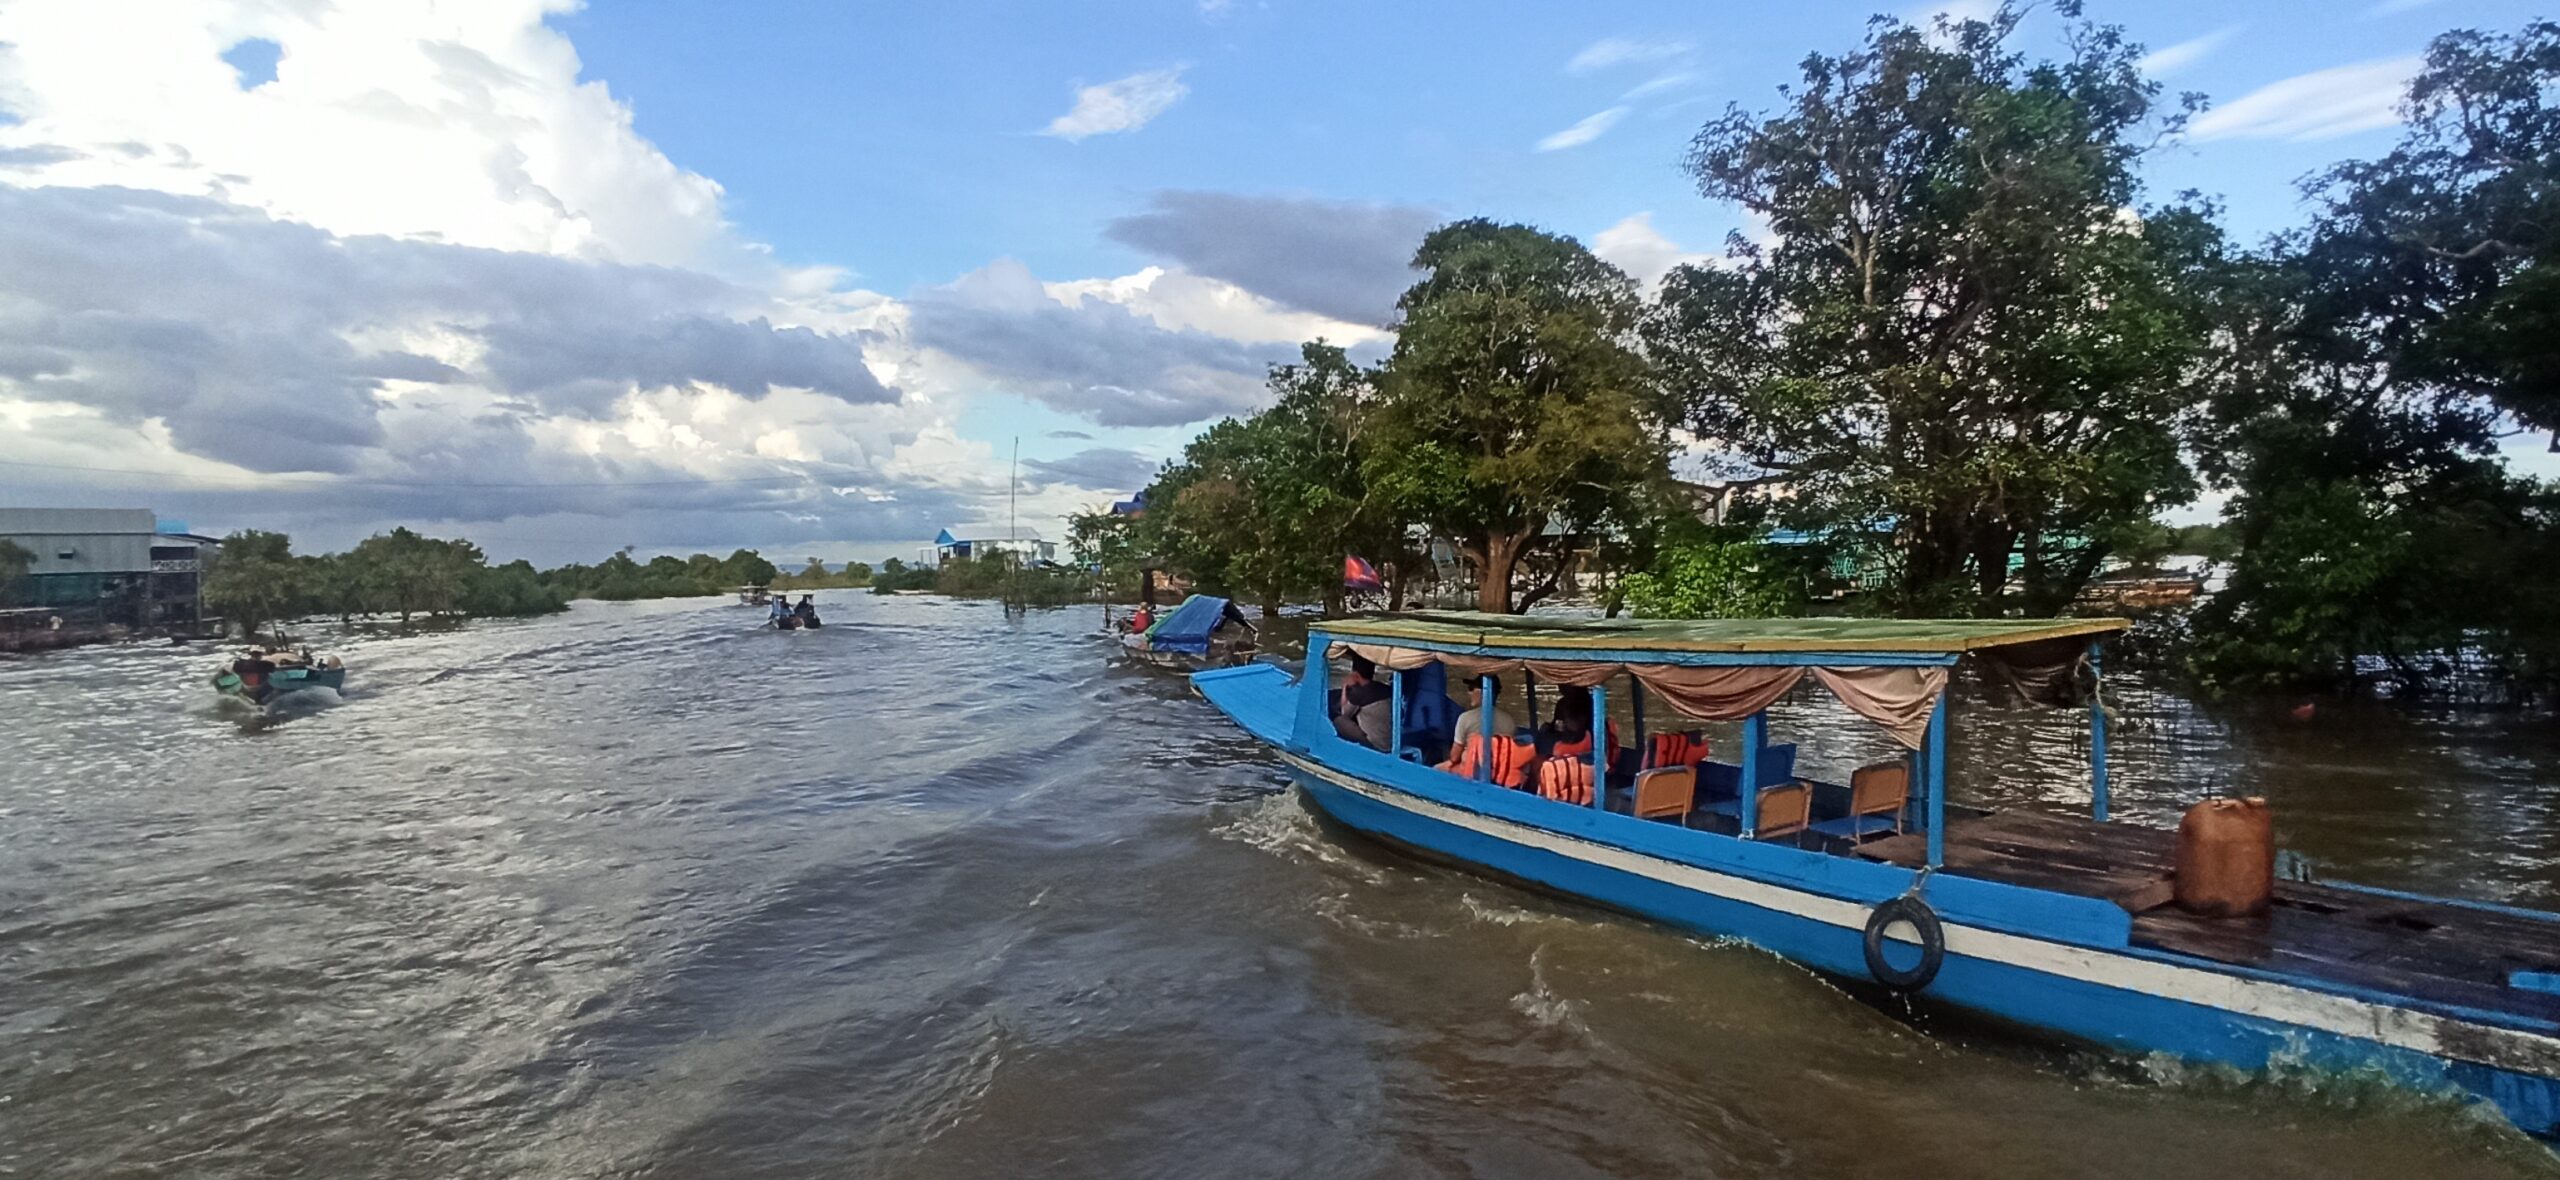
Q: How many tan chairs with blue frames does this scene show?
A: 3